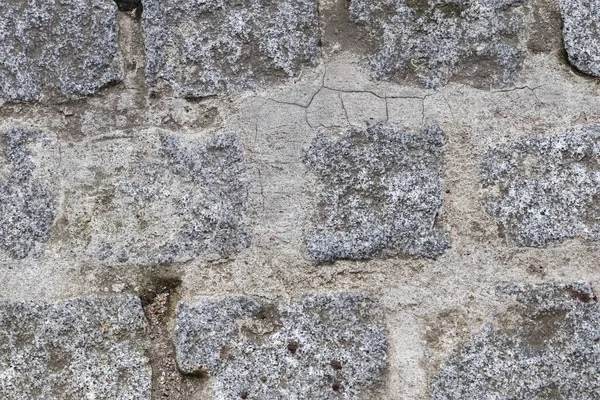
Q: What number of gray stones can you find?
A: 11